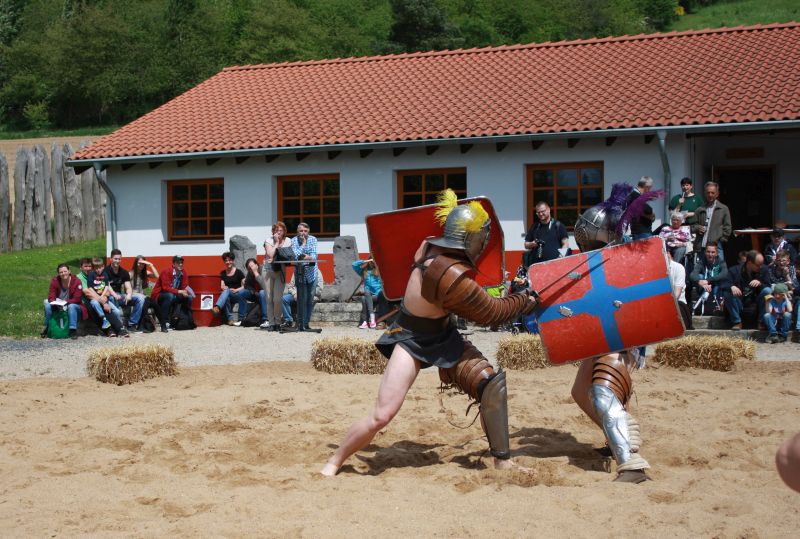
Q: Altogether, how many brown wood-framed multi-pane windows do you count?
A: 4